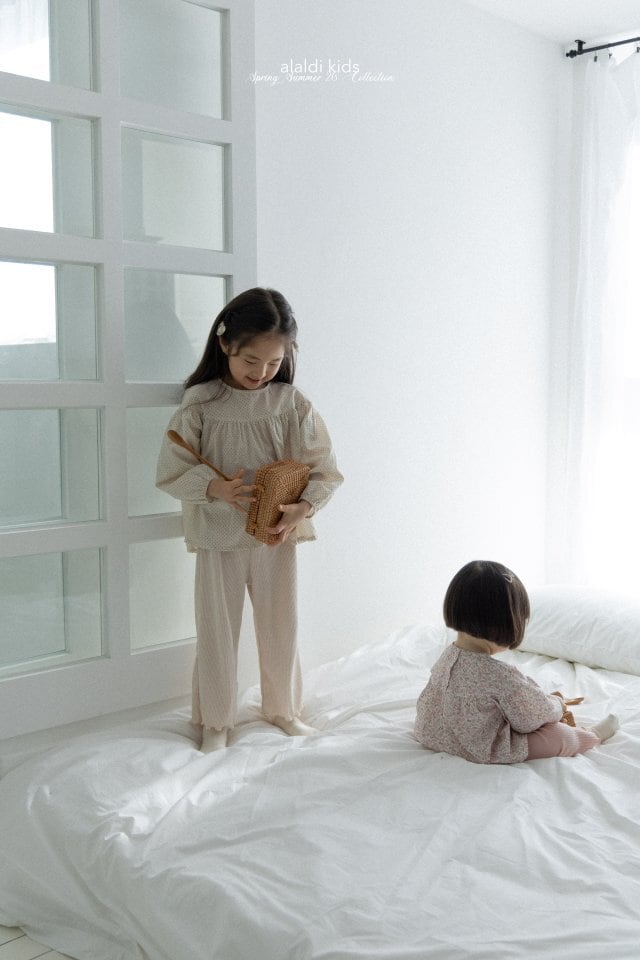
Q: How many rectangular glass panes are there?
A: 10